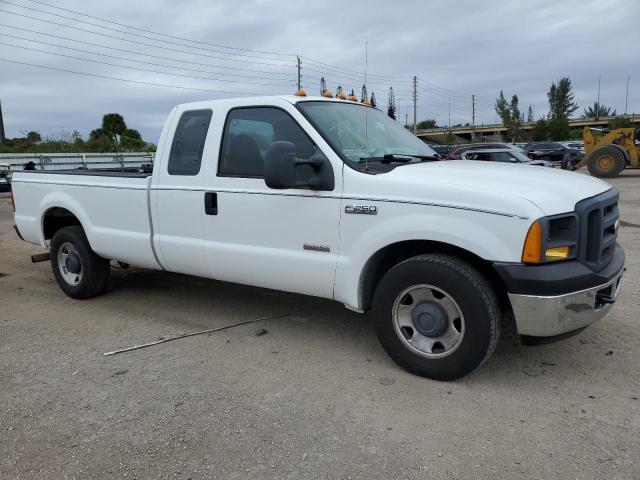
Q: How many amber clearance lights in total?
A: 5